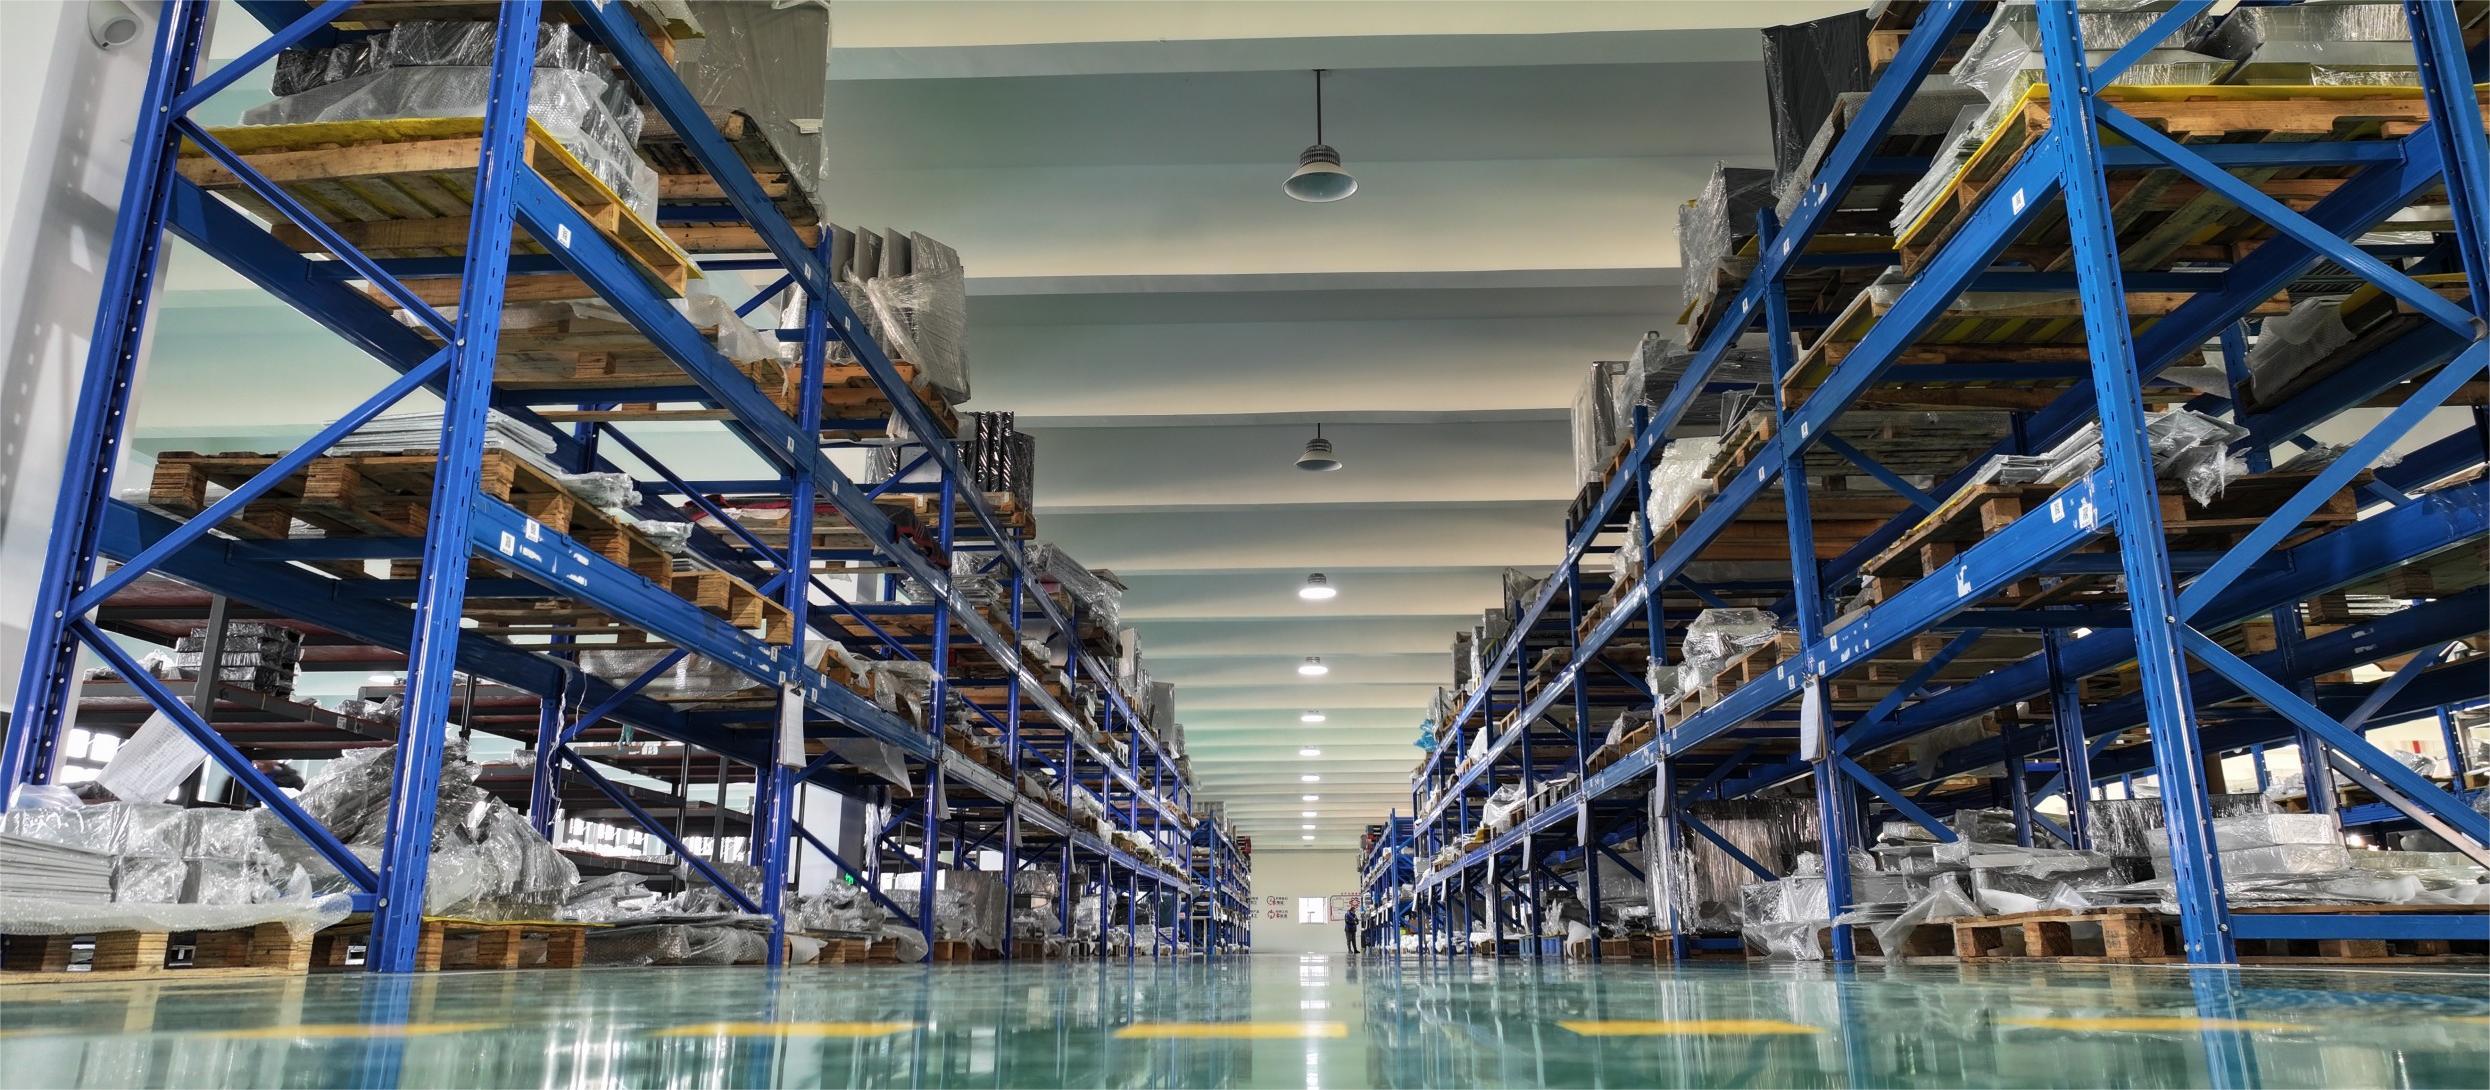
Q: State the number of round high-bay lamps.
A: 11